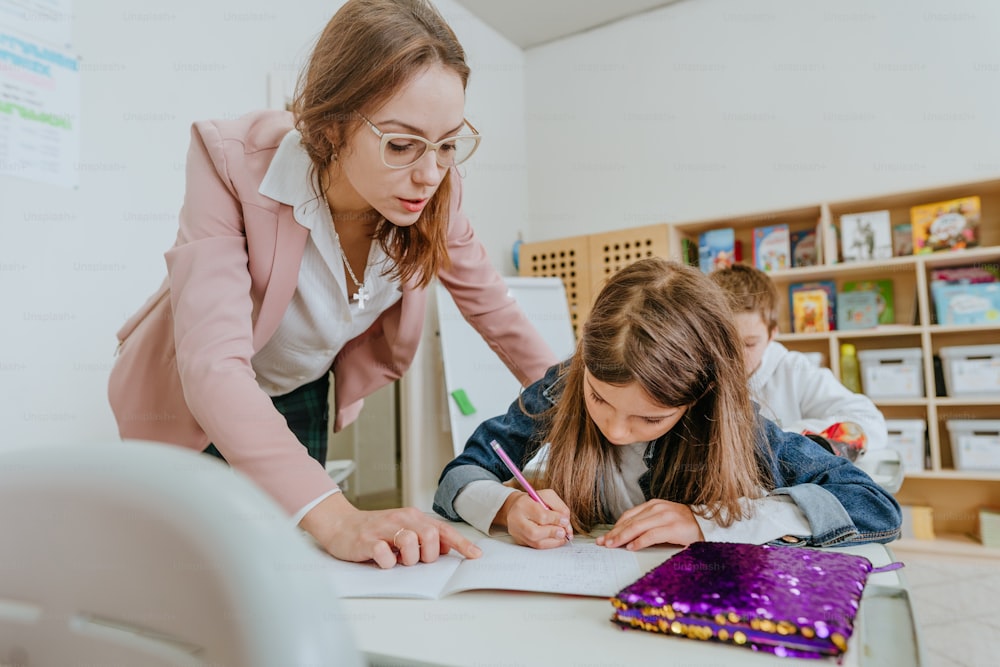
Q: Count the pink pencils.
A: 1